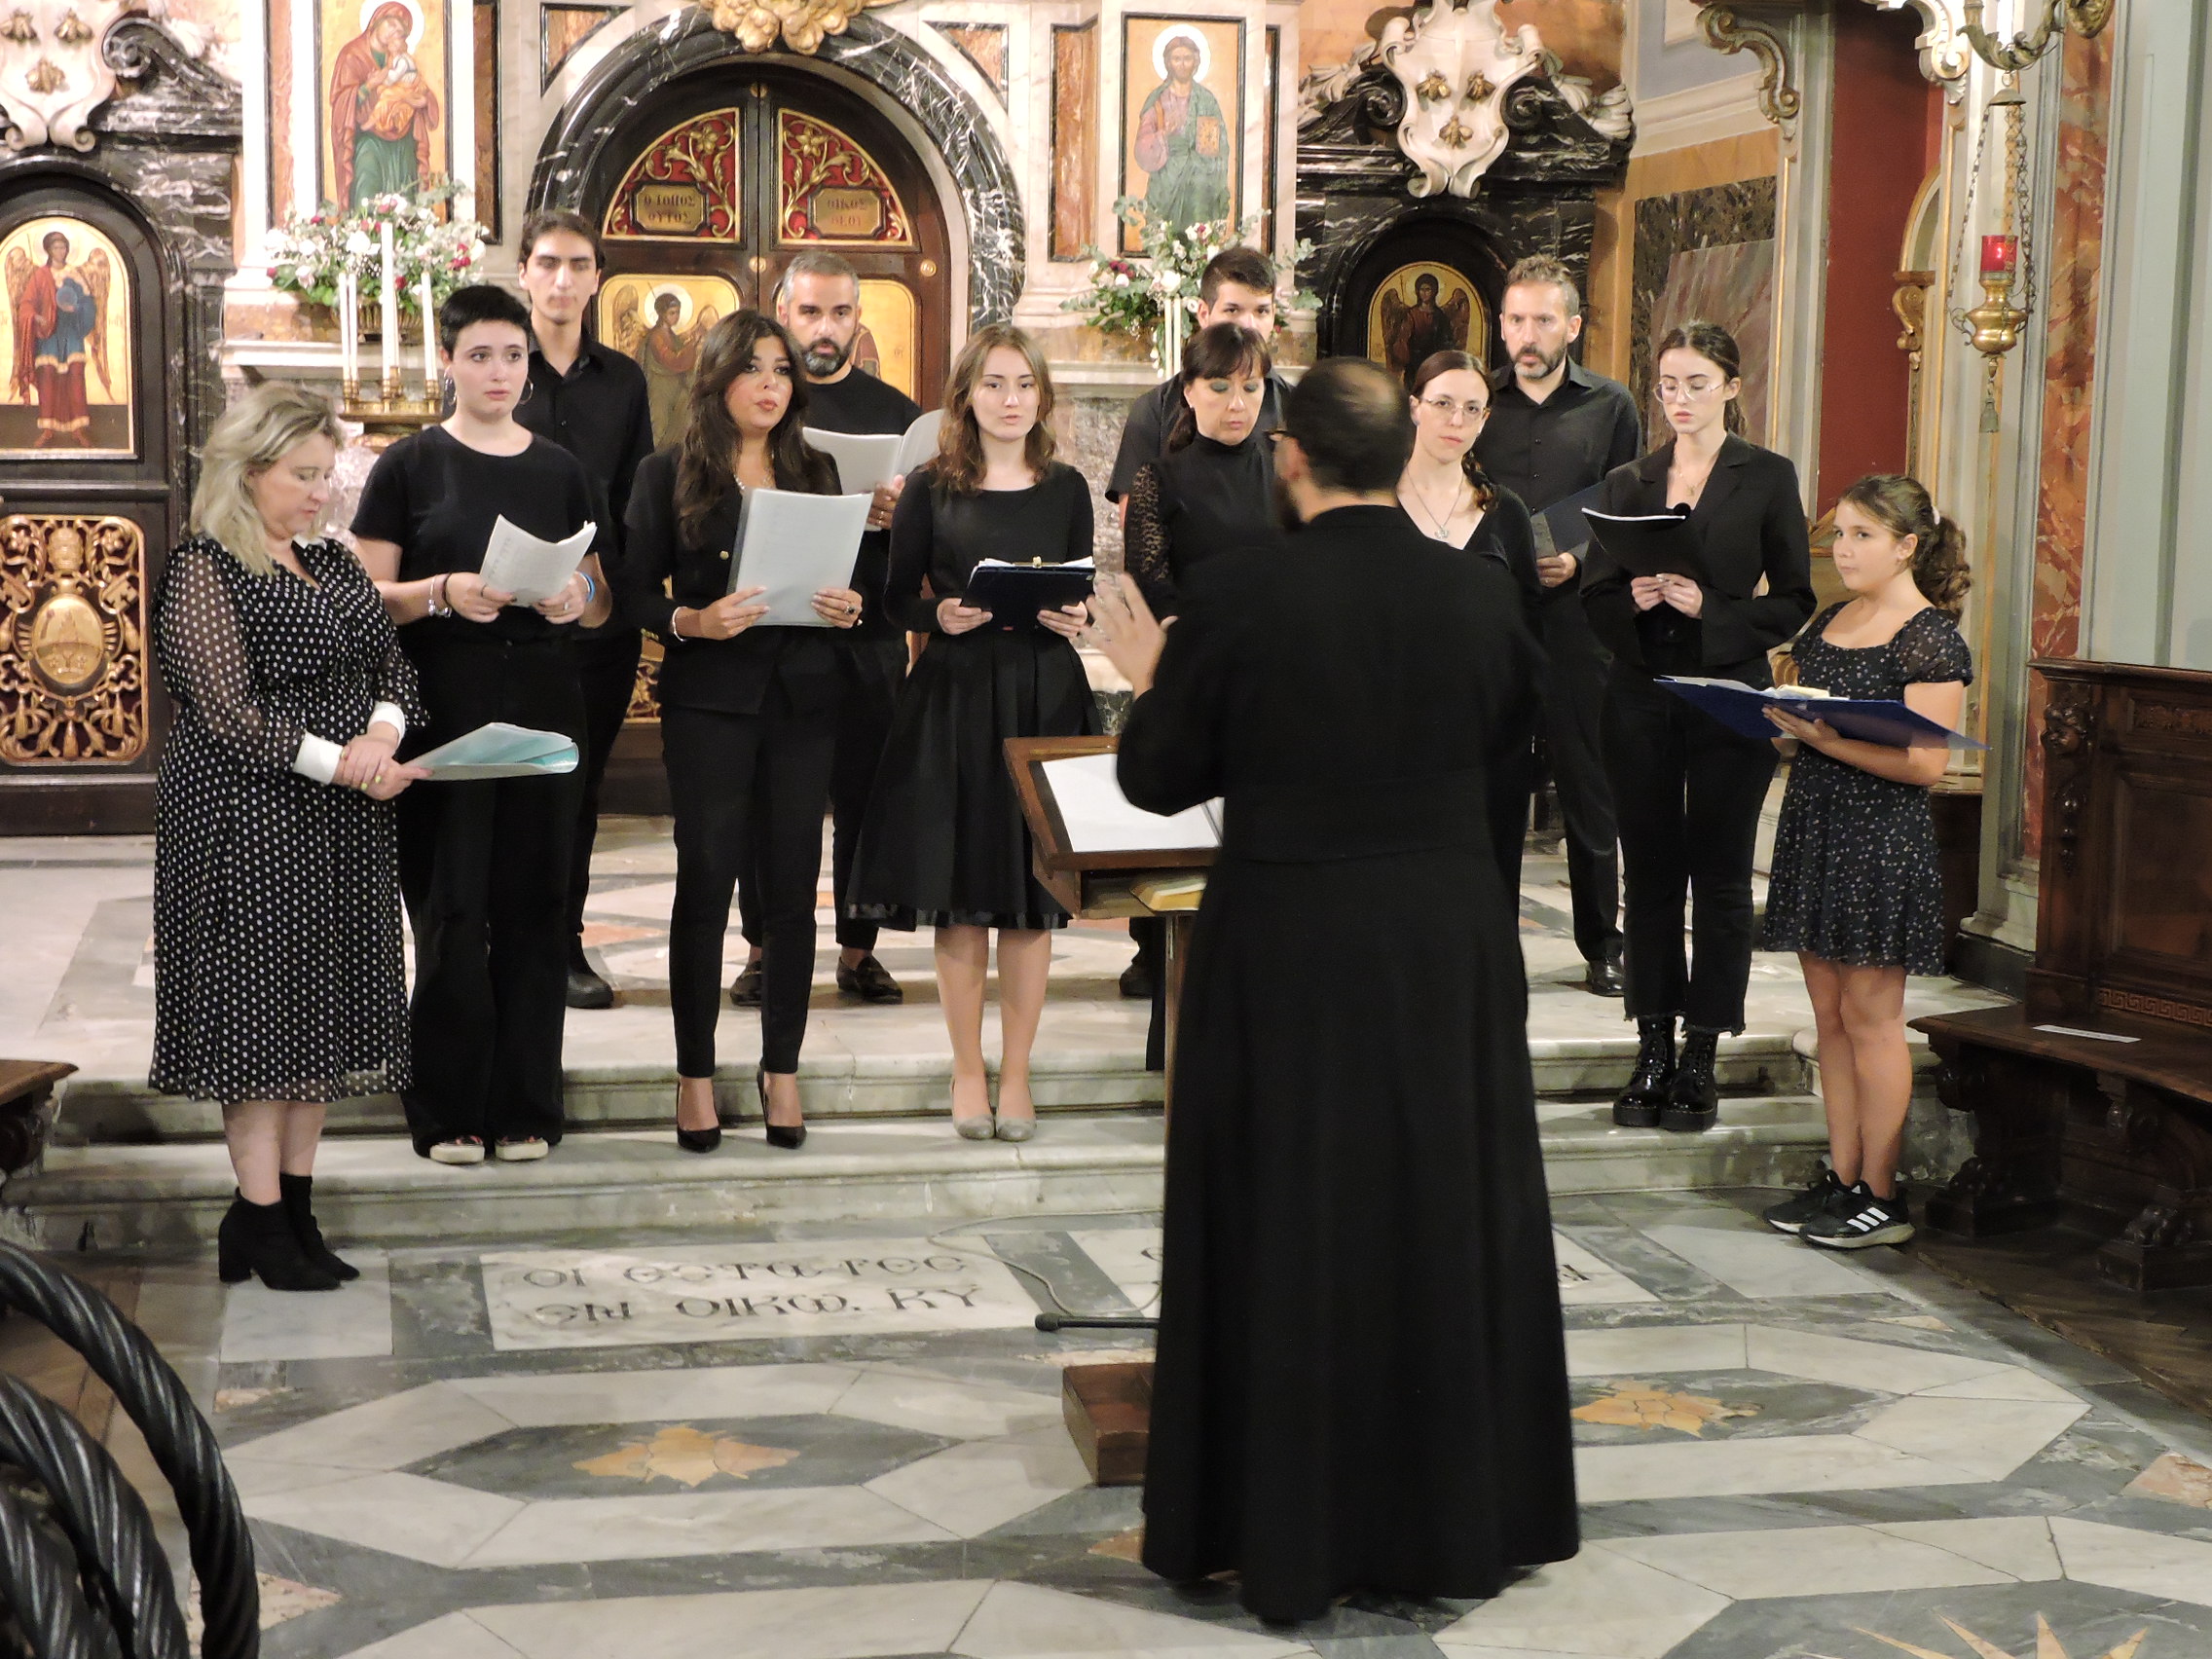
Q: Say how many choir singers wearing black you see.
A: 12